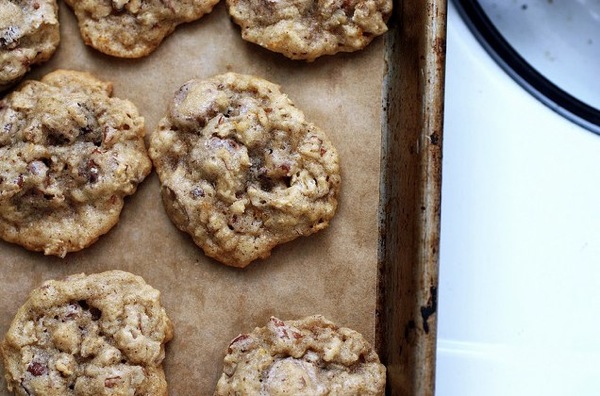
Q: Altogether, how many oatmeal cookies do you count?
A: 7